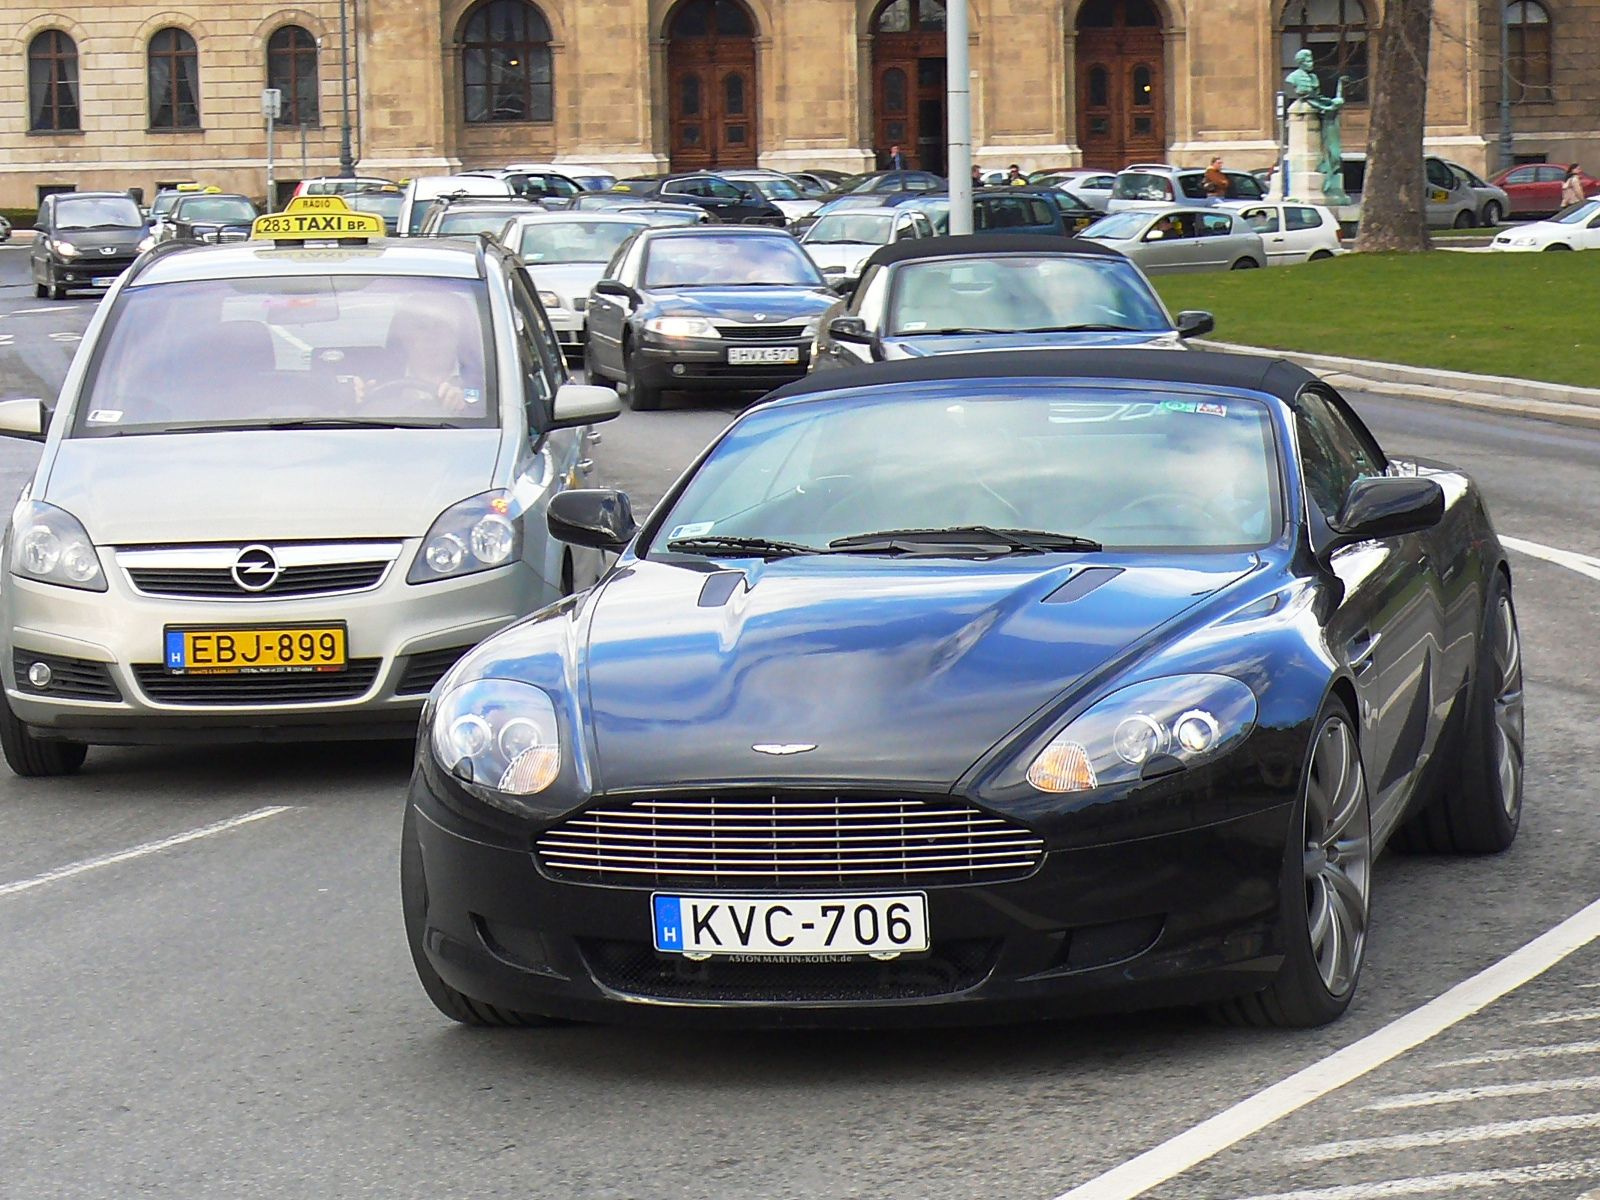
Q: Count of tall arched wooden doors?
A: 3